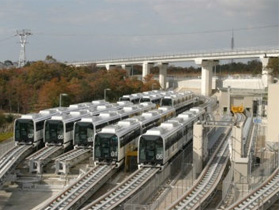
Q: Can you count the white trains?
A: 8